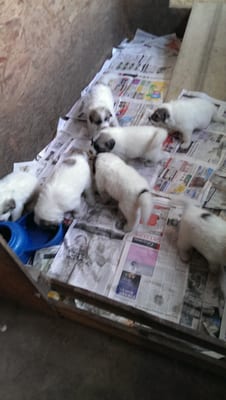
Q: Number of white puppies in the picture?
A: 7